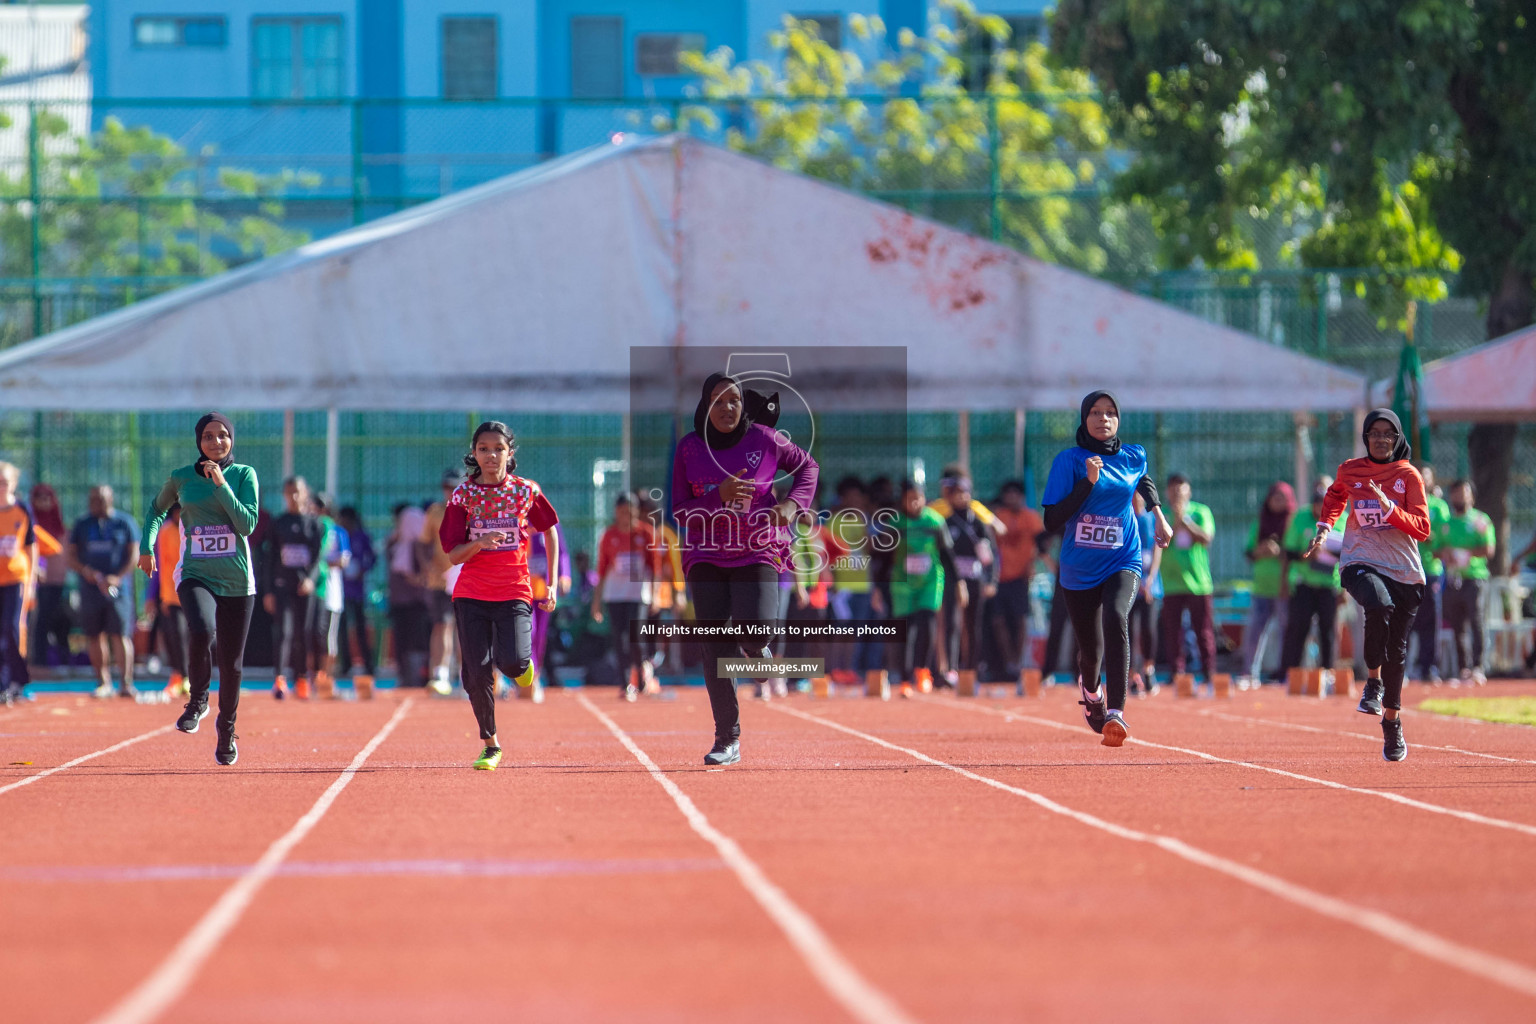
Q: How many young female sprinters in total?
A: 5